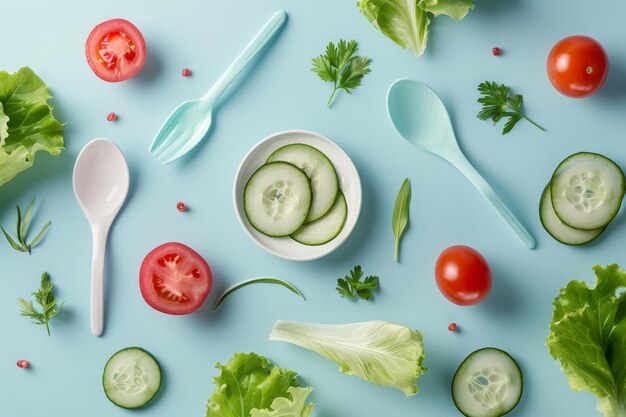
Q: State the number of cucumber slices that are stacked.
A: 5